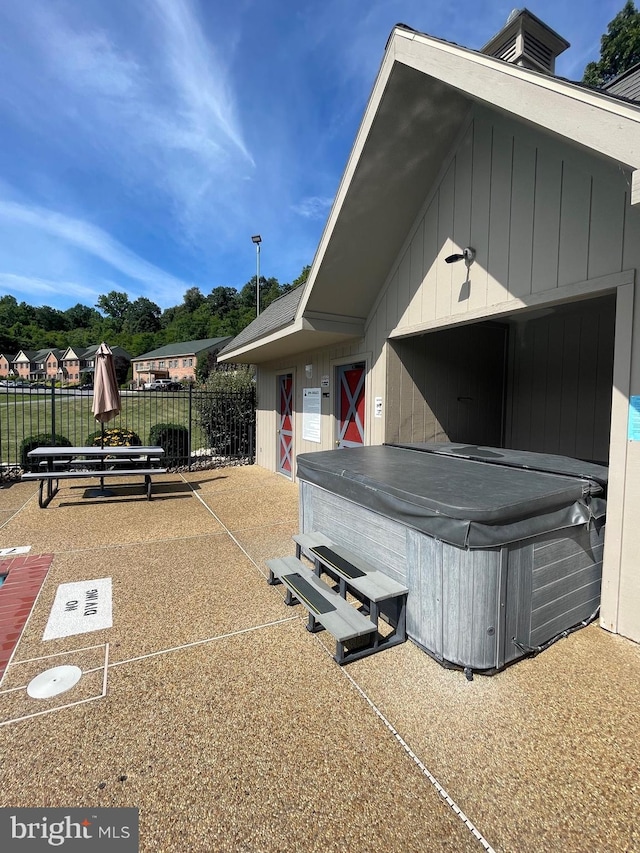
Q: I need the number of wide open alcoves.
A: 1